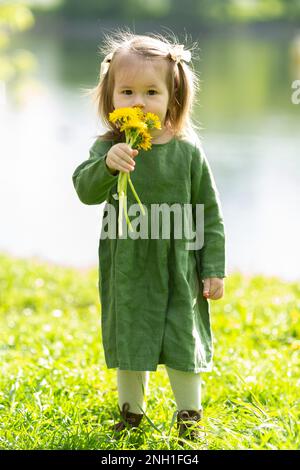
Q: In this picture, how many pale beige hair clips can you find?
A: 2